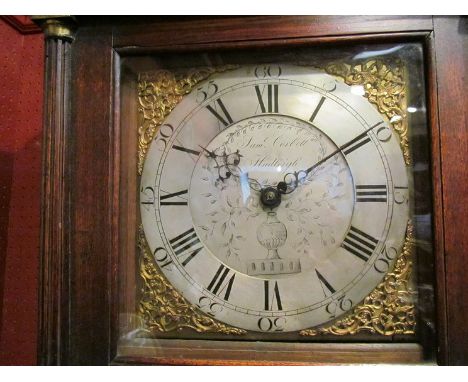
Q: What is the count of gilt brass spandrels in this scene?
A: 4